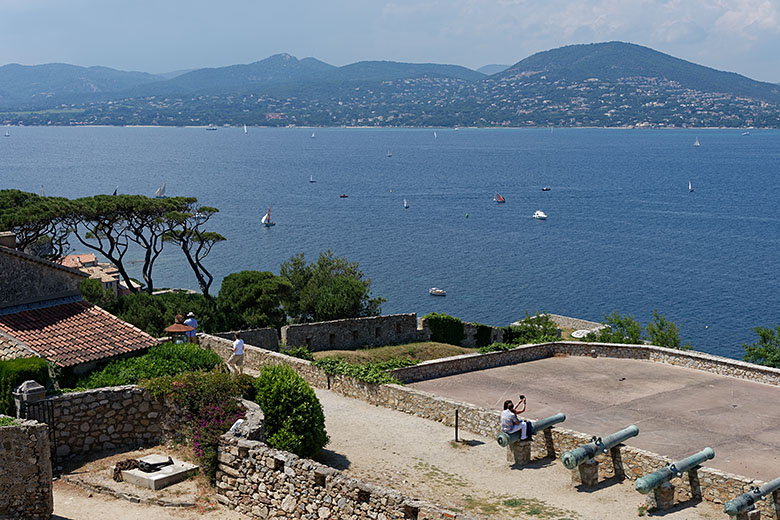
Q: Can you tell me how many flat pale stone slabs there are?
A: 1